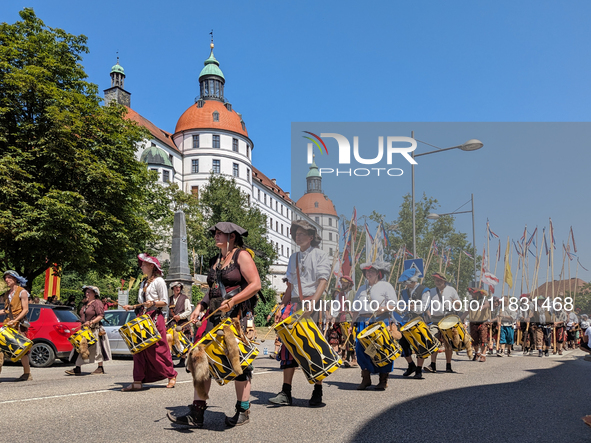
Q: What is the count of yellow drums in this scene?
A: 10